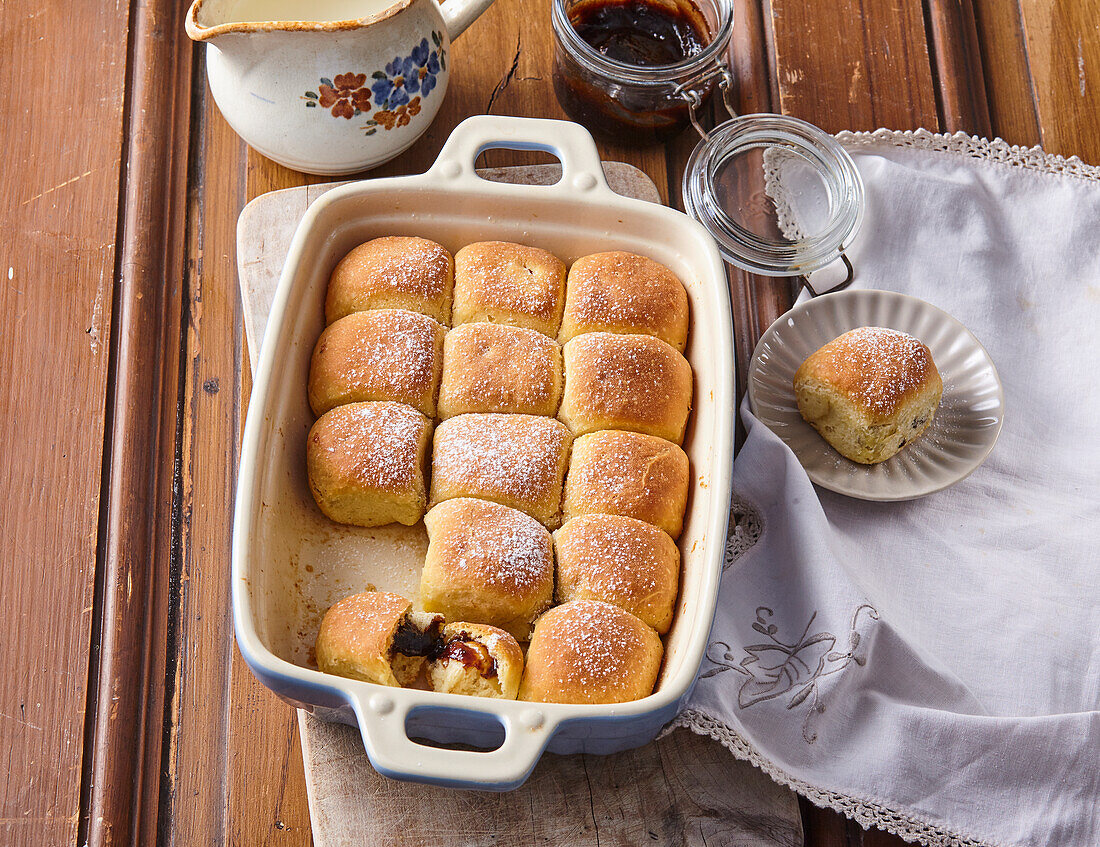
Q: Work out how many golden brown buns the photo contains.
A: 14